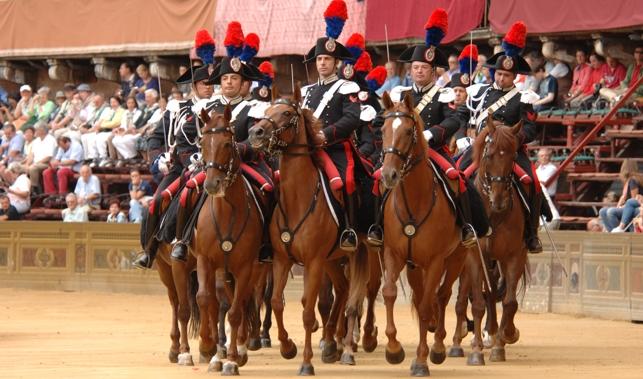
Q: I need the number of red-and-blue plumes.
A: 11